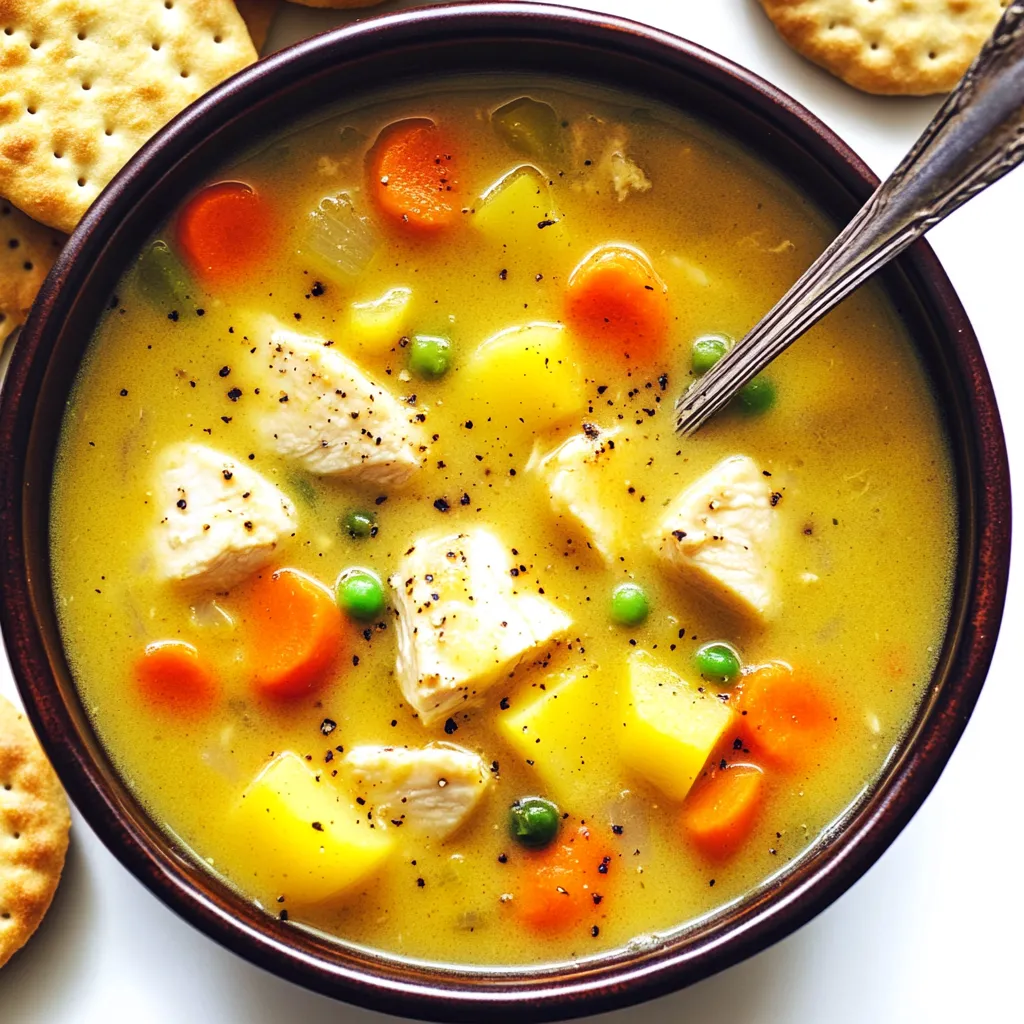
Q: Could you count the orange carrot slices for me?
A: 8